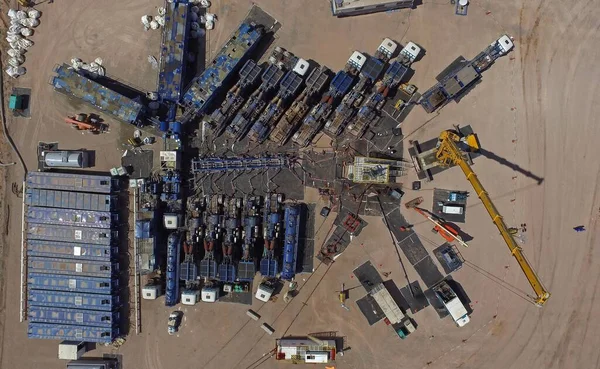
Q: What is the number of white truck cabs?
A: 11